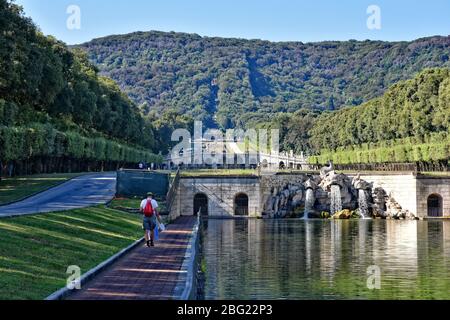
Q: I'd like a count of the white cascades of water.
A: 3